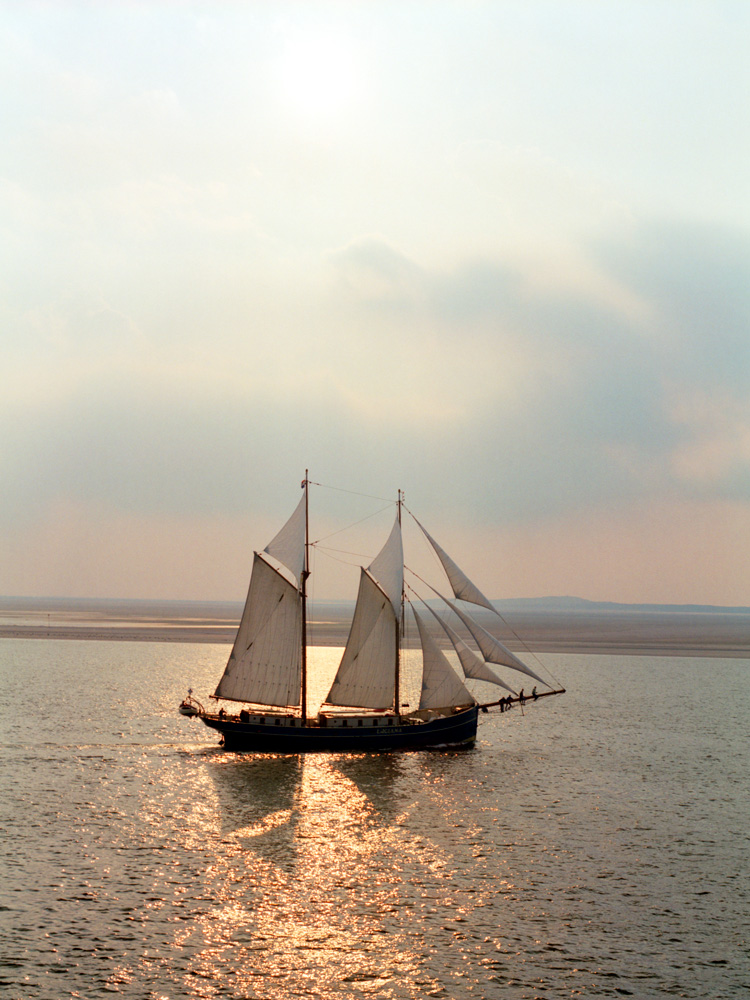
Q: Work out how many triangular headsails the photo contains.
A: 4